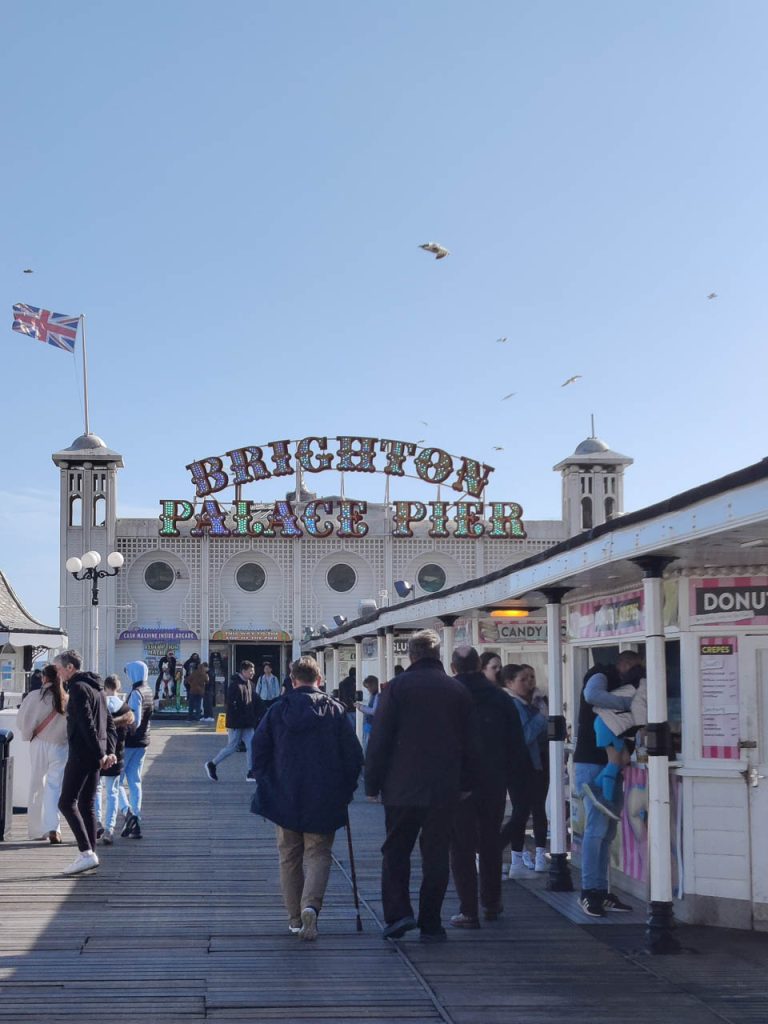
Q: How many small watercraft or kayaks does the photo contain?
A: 0